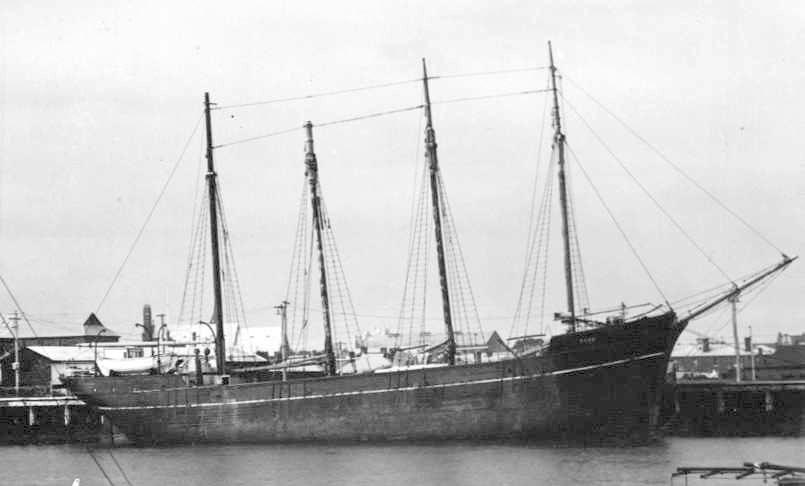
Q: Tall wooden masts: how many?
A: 4